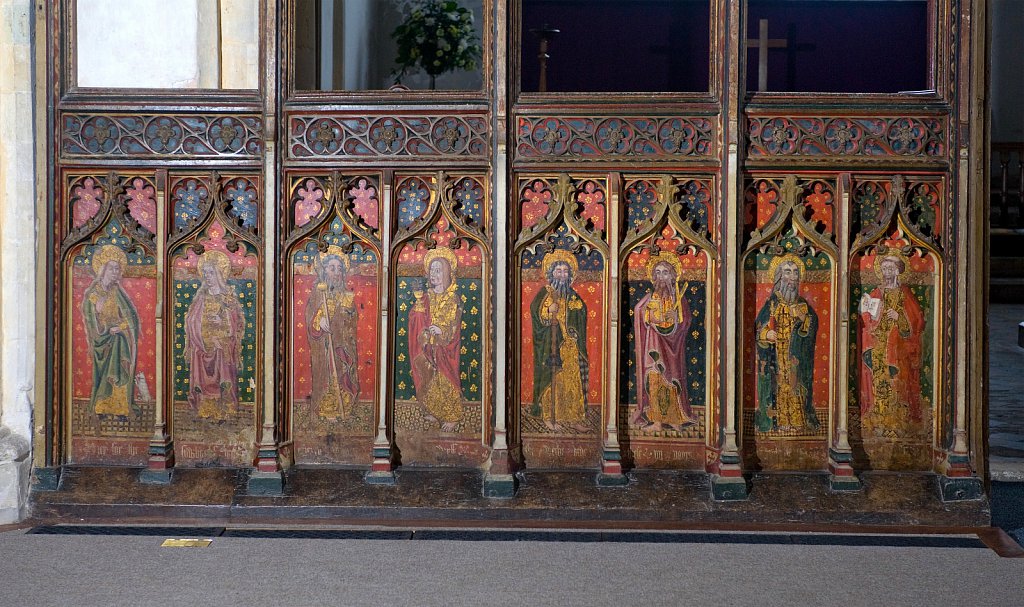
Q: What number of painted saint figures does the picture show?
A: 8